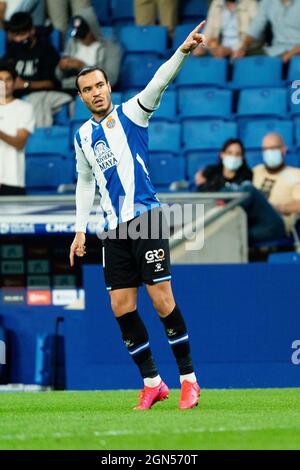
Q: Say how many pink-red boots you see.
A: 2